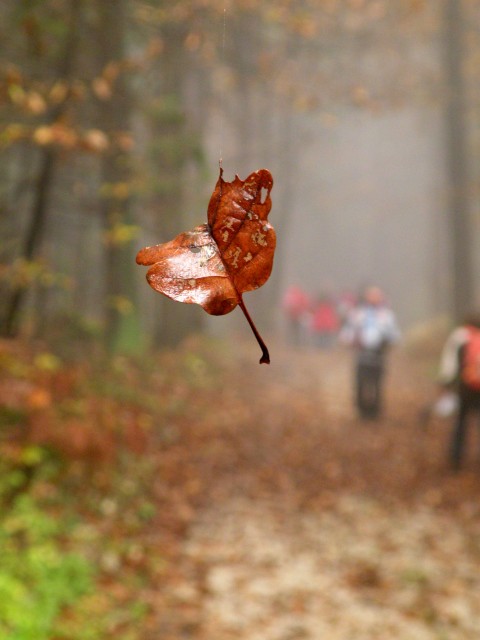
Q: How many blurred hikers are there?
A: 5